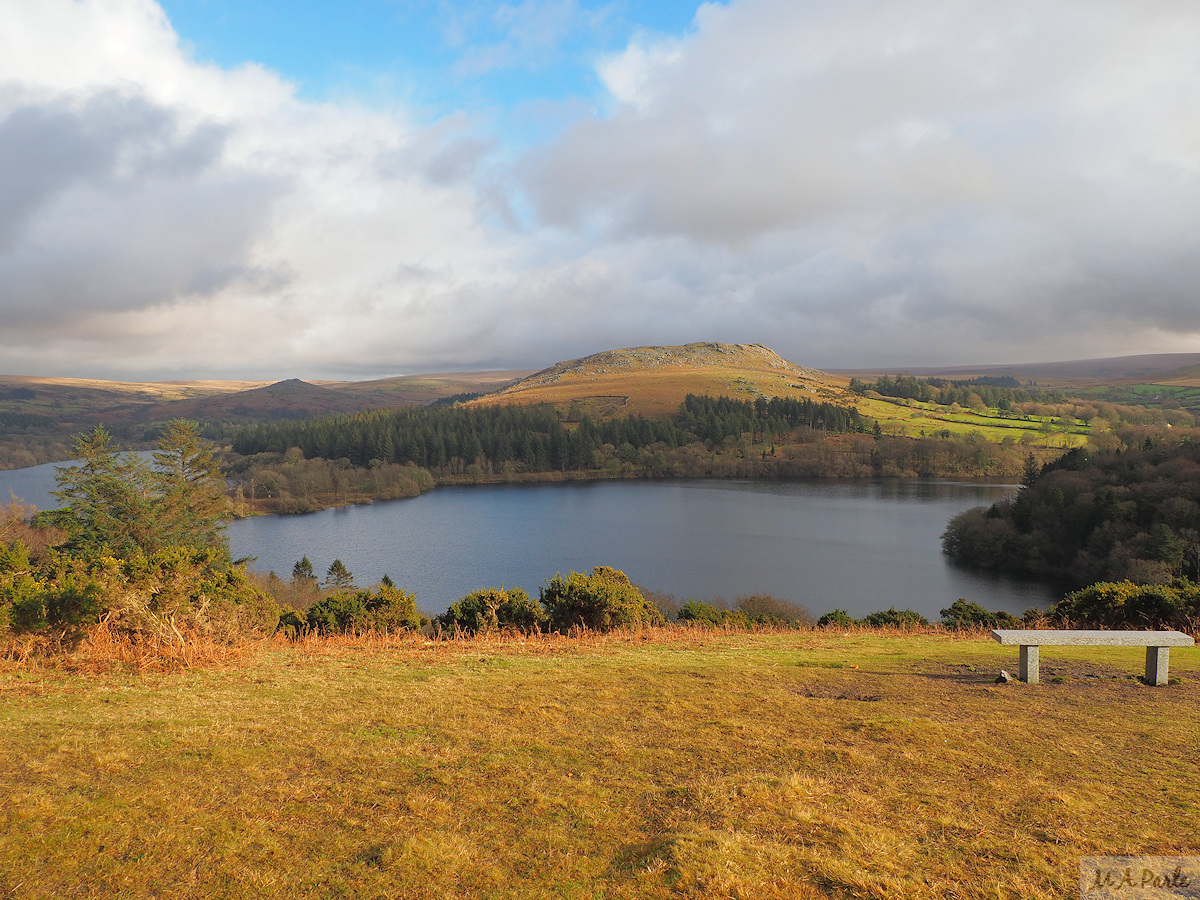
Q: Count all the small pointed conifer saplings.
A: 3